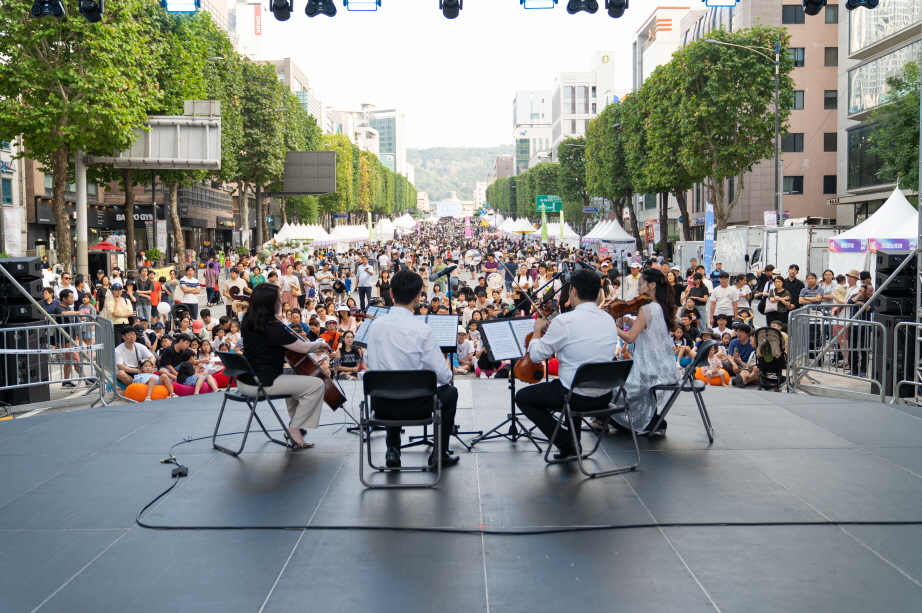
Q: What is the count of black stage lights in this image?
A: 9